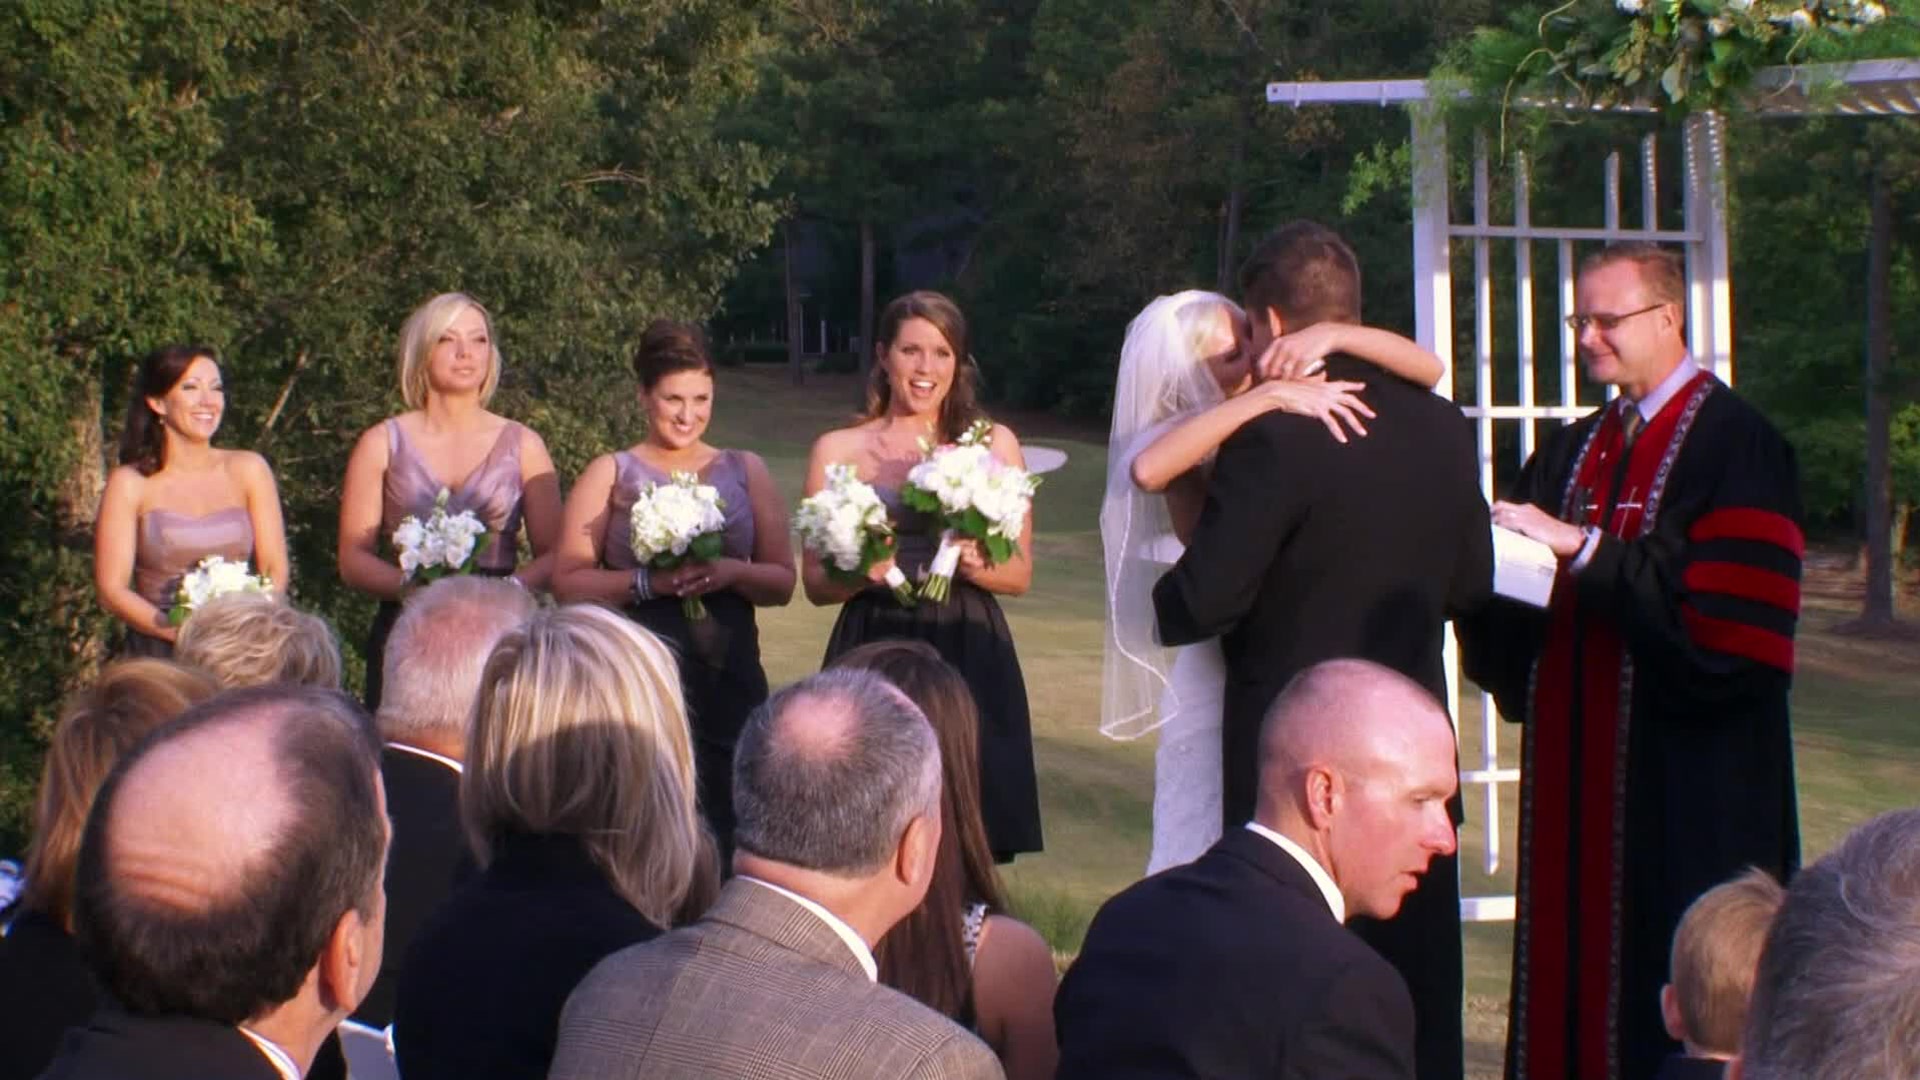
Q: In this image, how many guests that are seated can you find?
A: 10